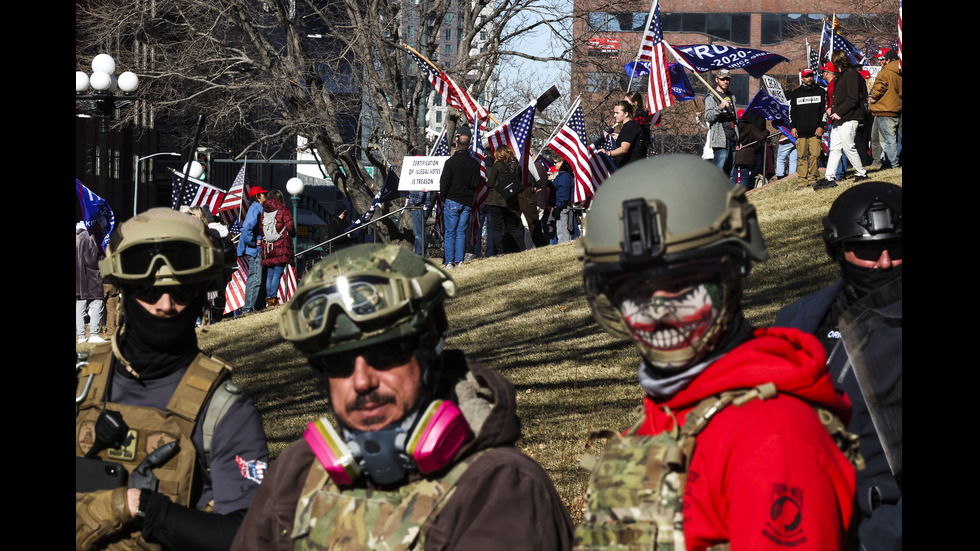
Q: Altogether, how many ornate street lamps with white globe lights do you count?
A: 3